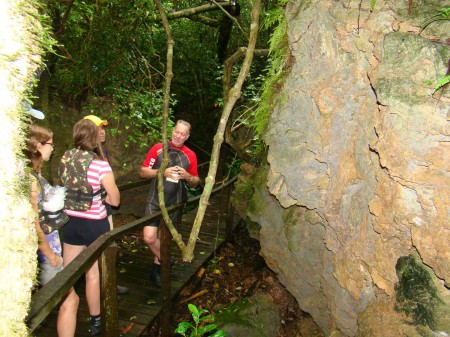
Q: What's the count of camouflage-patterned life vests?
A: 2